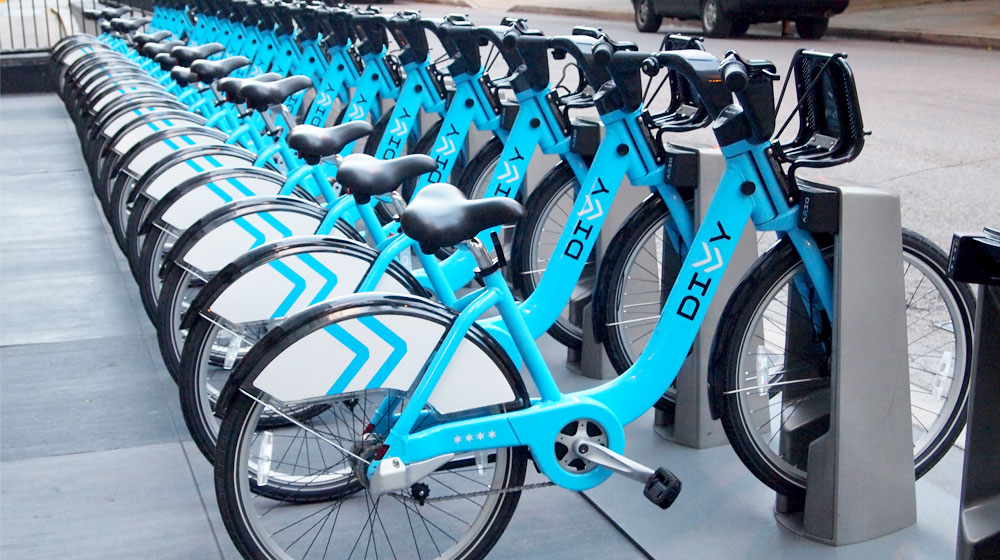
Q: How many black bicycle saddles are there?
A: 15